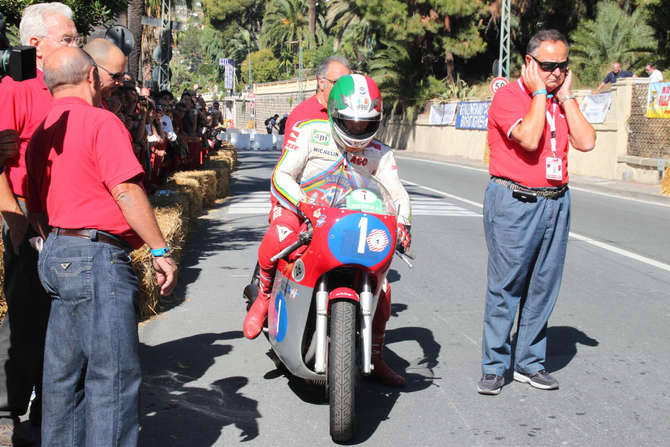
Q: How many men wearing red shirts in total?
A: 5